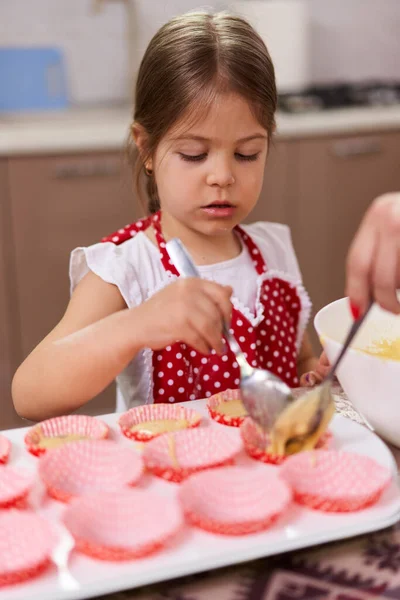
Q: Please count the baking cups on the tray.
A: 12